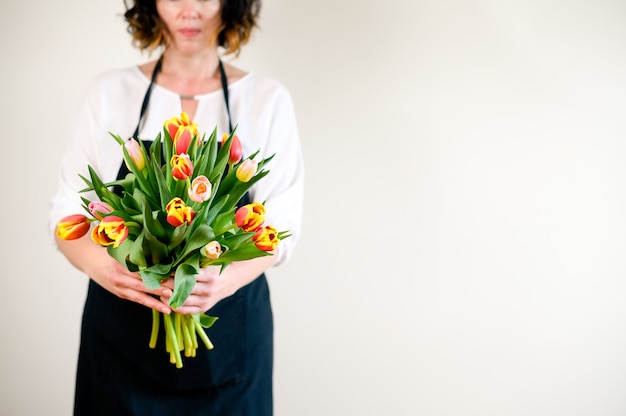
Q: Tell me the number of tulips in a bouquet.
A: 14